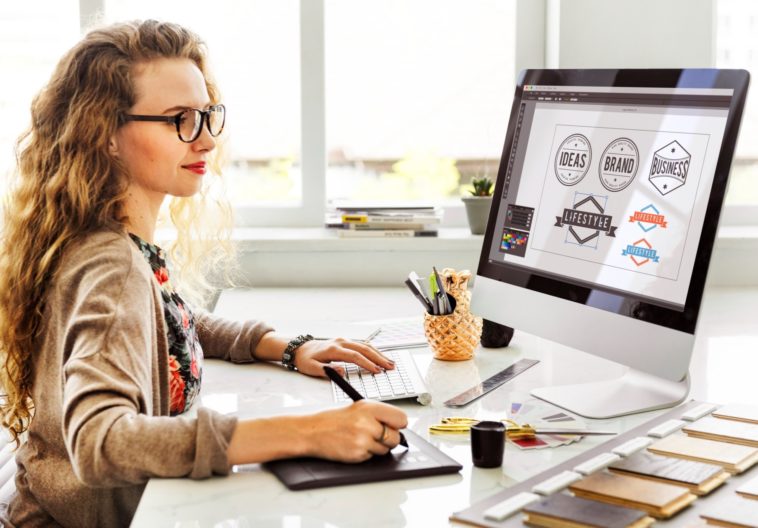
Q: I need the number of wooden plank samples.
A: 8